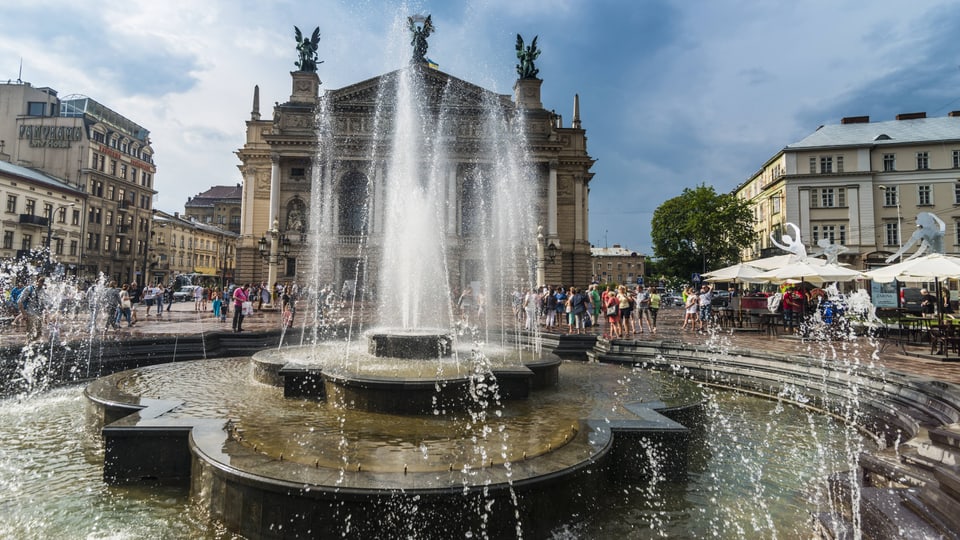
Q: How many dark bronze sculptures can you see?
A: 3